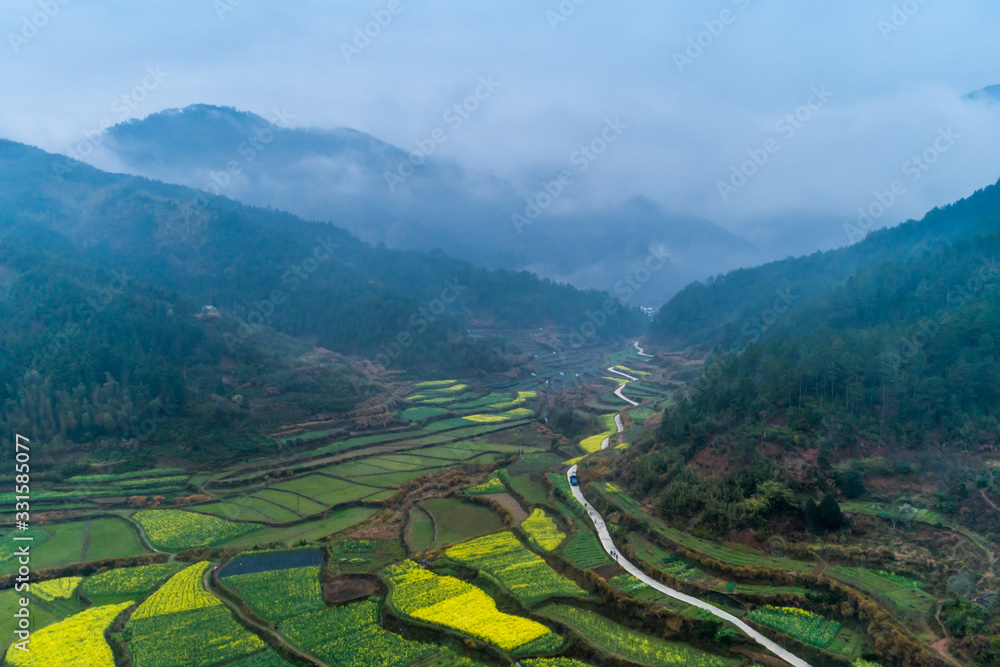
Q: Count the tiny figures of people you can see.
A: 6